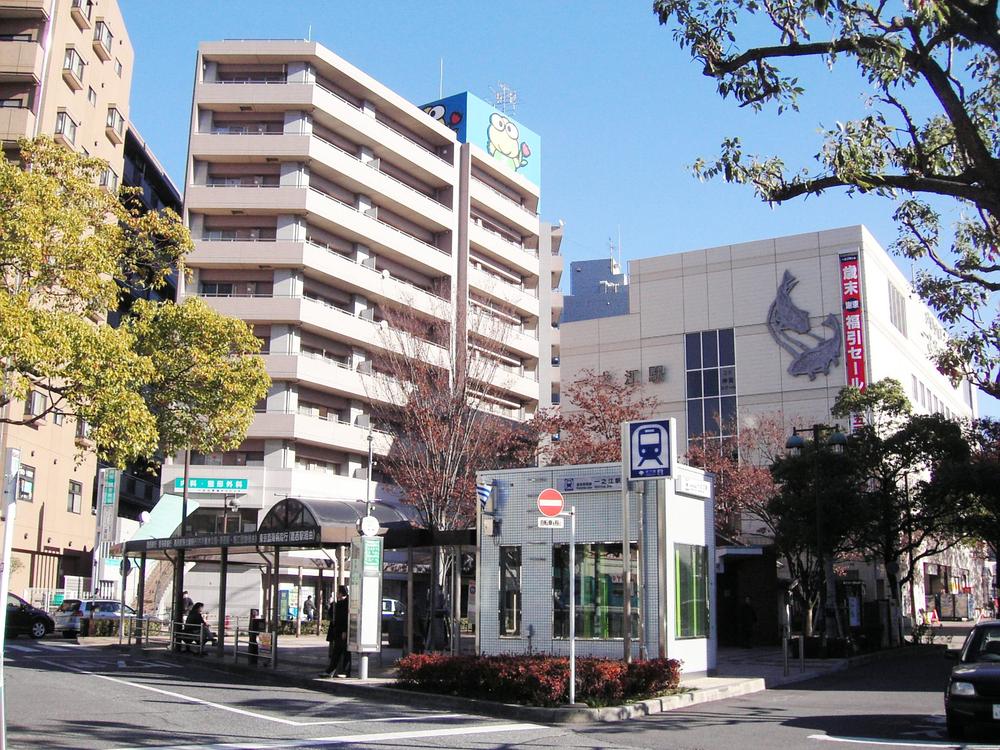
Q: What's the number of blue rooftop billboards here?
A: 1